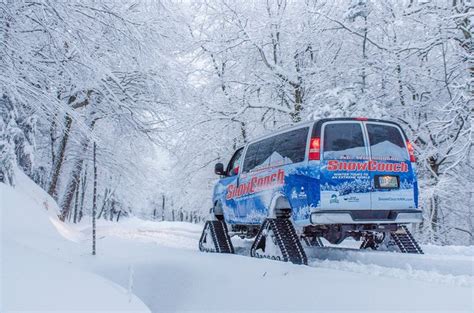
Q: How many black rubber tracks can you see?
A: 4